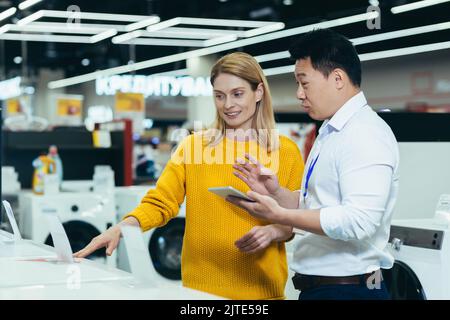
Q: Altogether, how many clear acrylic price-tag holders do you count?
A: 3